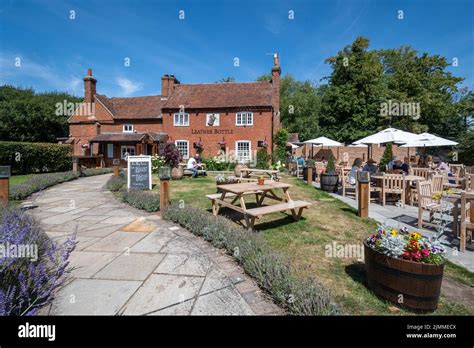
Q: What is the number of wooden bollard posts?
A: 6